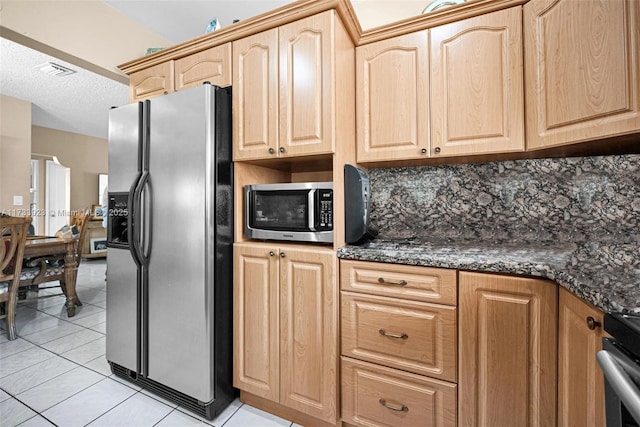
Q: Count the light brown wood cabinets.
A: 11